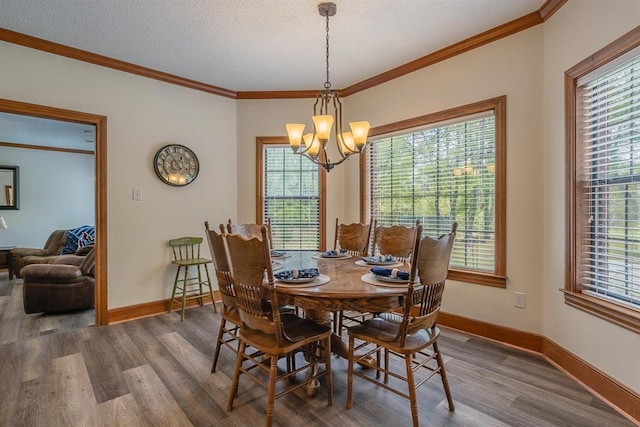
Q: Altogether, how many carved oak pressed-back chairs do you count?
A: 6